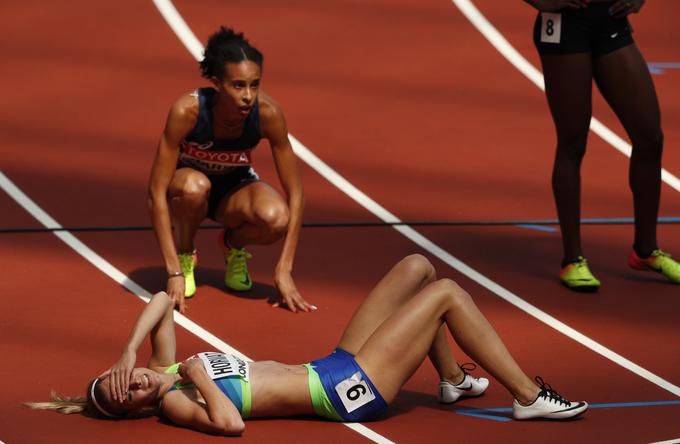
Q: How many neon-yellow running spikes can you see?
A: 4